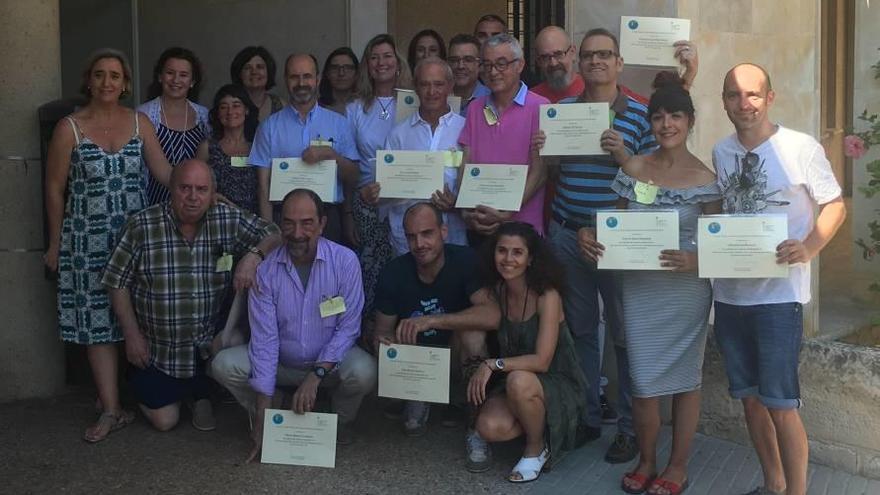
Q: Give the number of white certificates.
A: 10